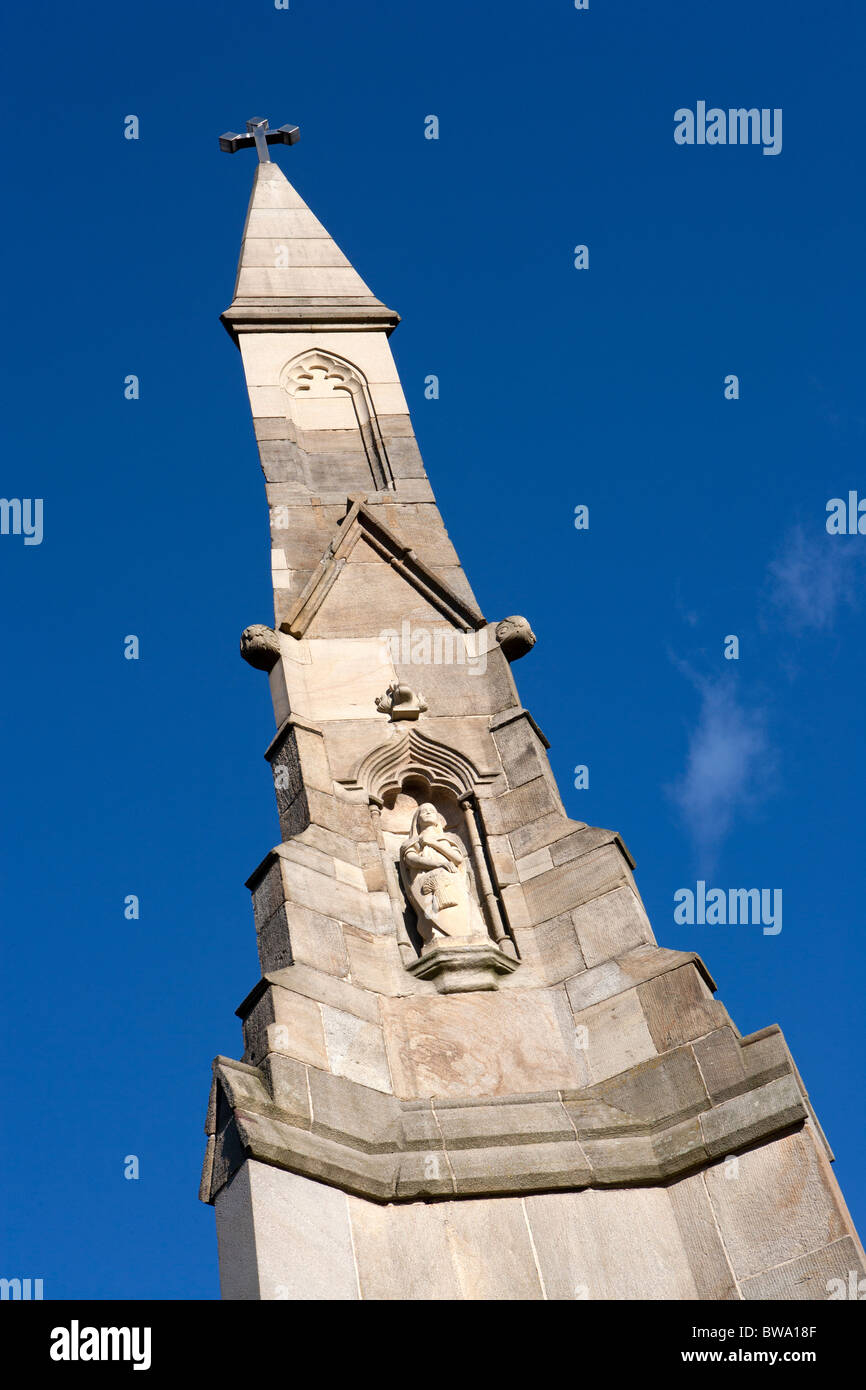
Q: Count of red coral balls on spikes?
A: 0